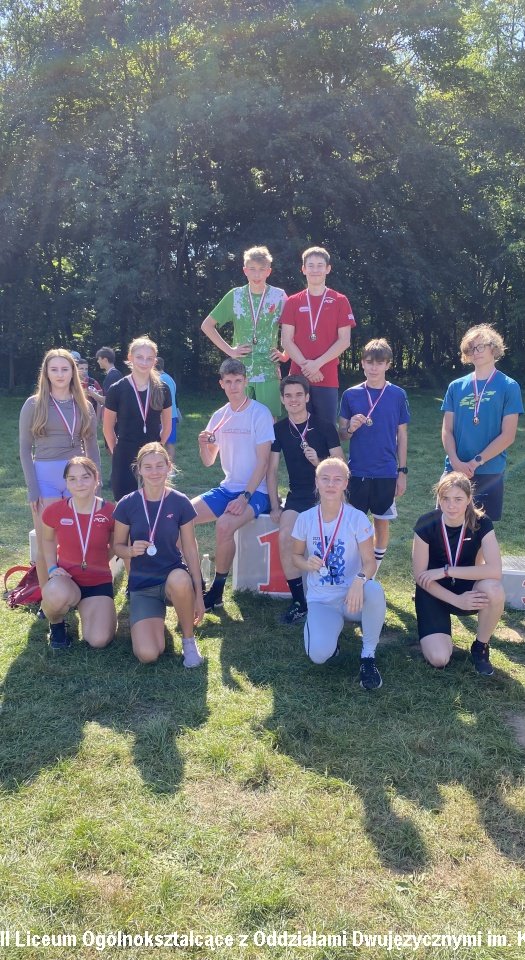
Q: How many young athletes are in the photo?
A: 12